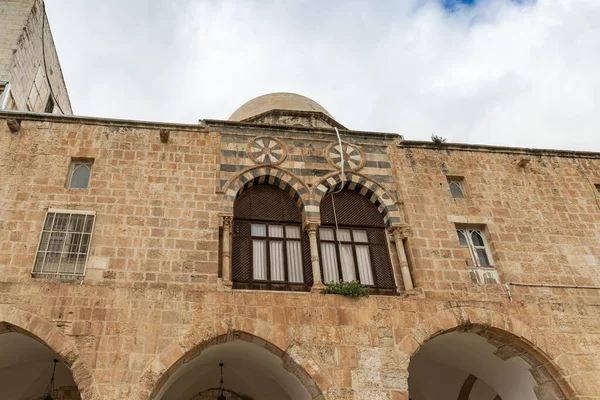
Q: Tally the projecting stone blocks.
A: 3